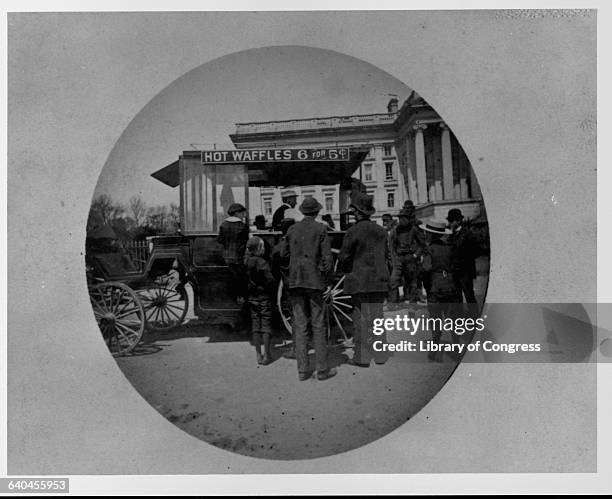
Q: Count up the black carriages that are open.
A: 1